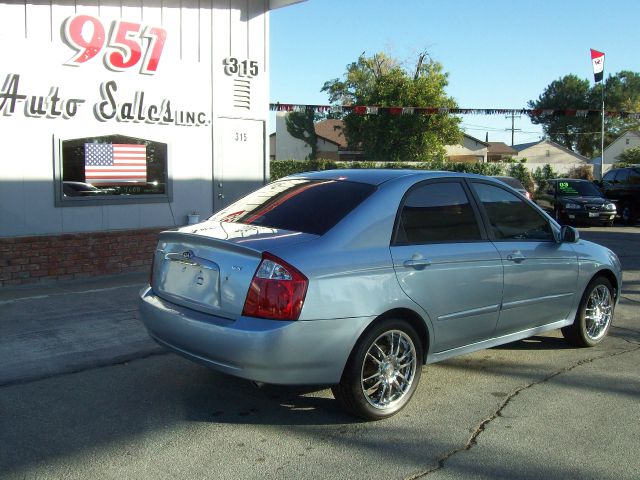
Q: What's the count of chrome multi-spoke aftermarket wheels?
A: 2